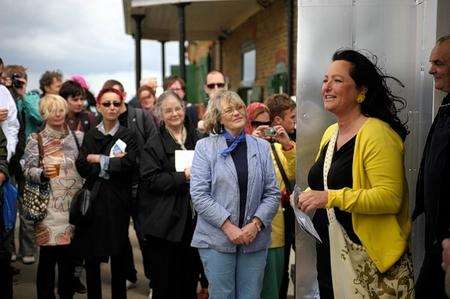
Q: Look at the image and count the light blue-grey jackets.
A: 1